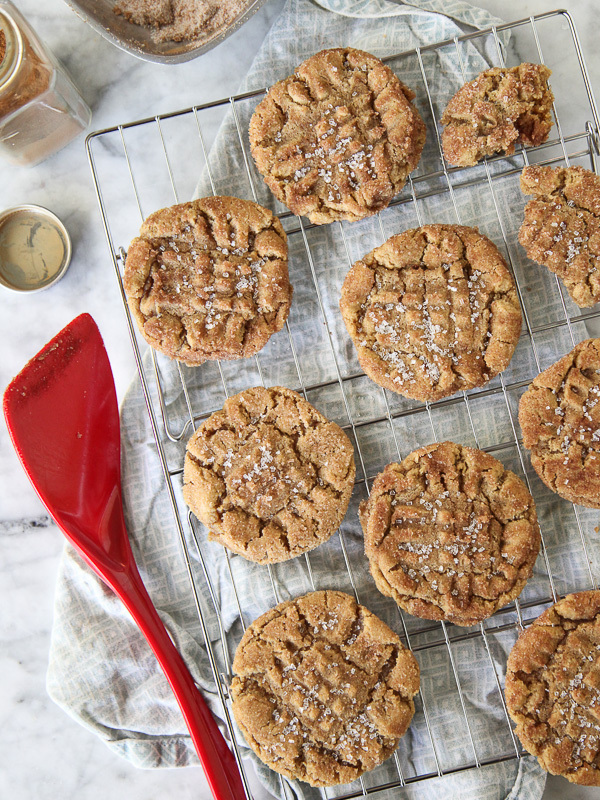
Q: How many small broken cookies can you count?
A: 2